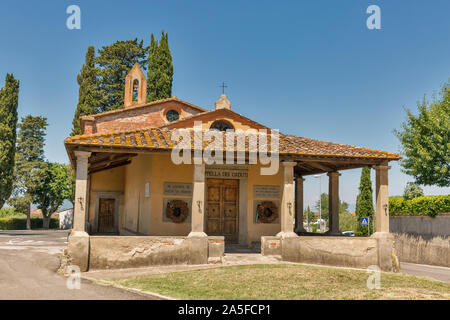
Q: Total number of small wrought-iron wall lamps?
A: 4